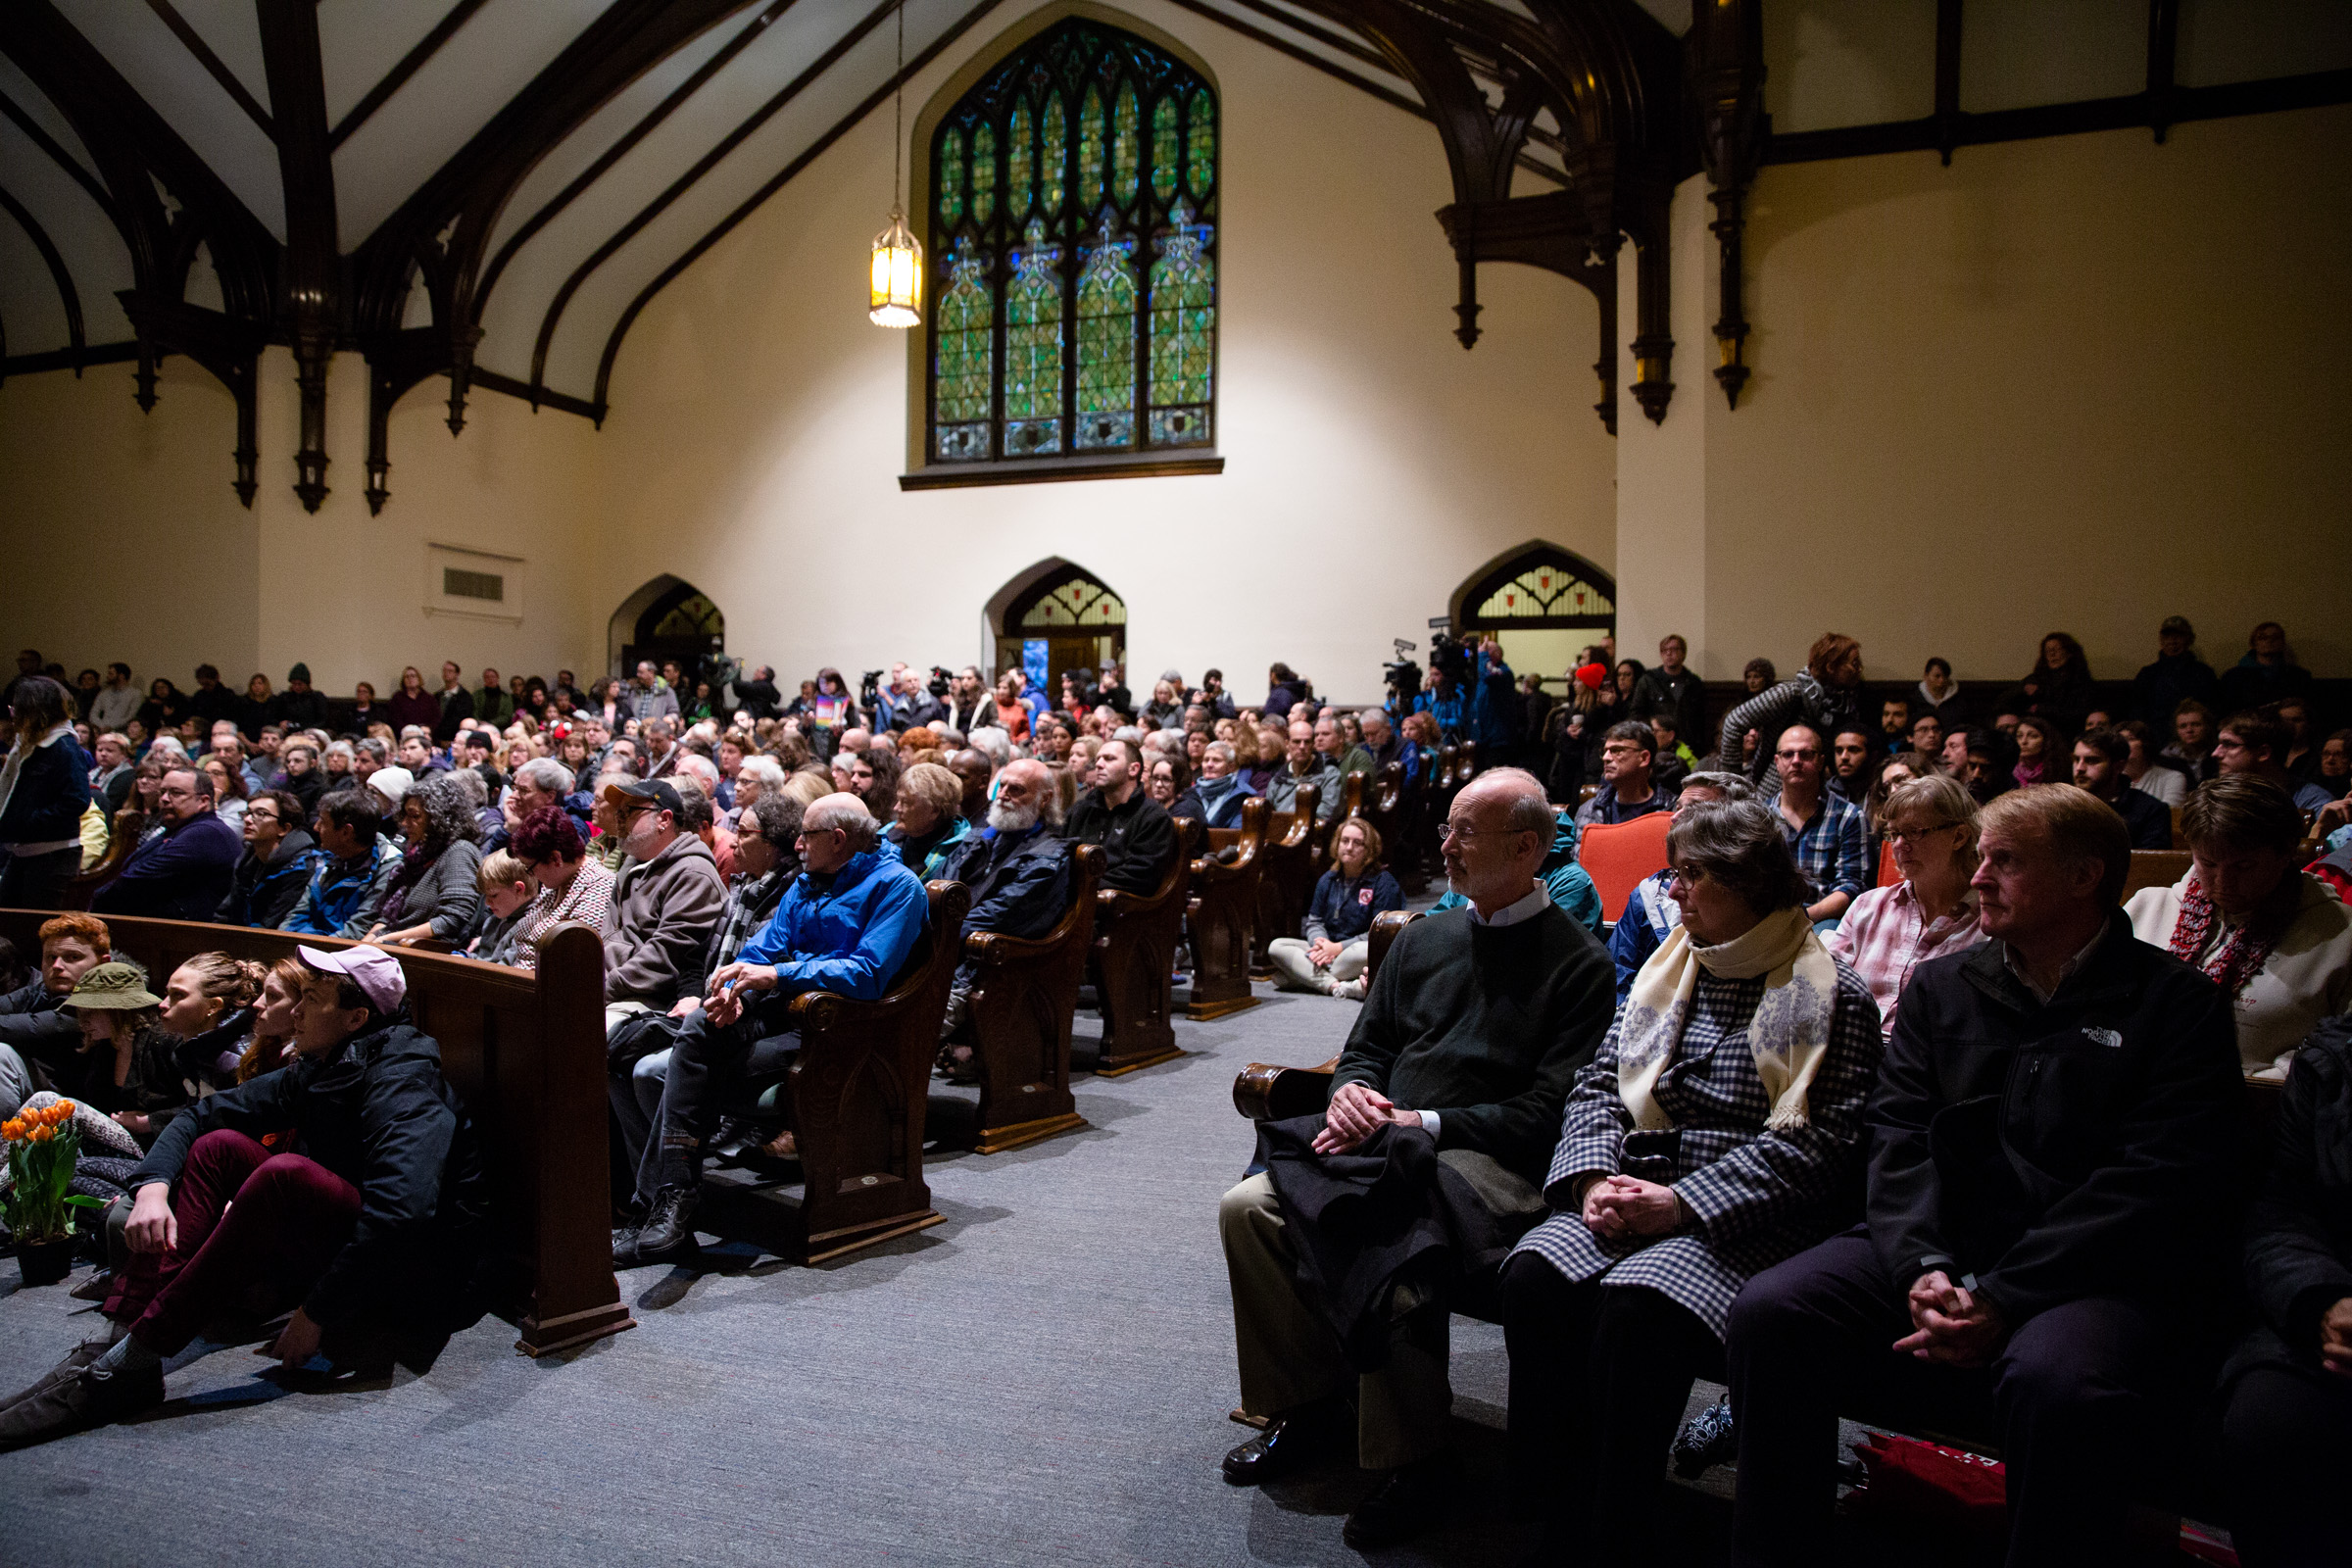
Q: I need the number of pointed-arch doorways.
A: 3